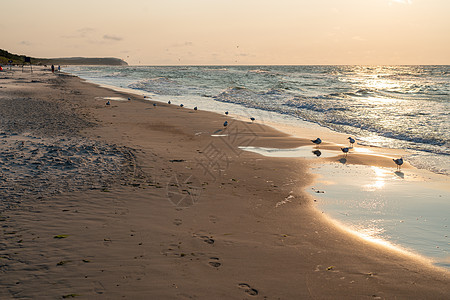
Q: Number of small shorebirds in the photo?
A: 14